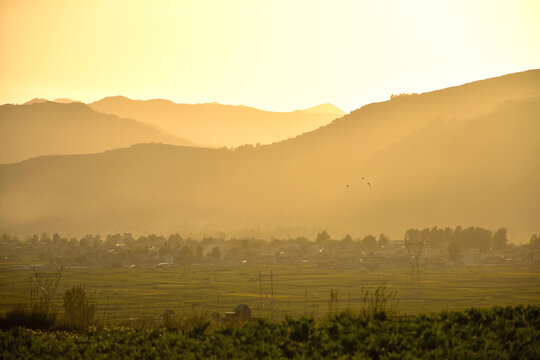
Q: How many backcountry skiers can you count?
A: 0